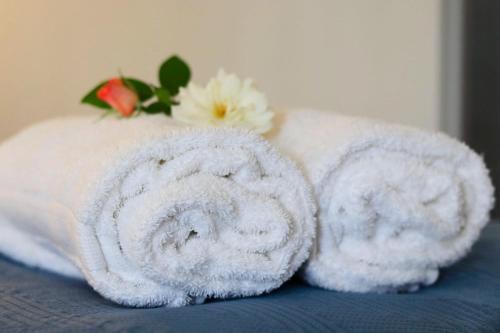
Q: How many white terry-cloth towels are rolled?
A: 2